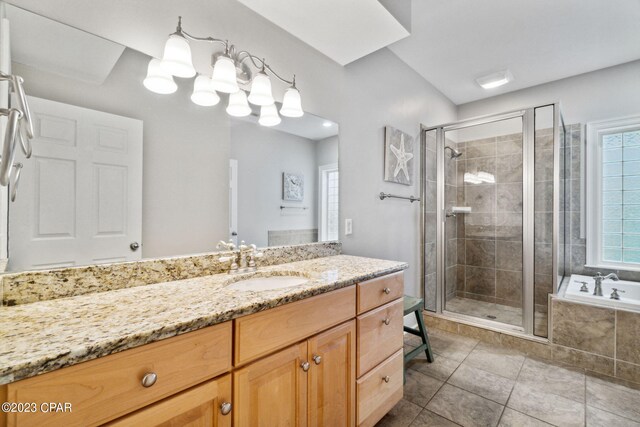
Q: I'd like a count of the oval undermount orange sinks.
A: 0